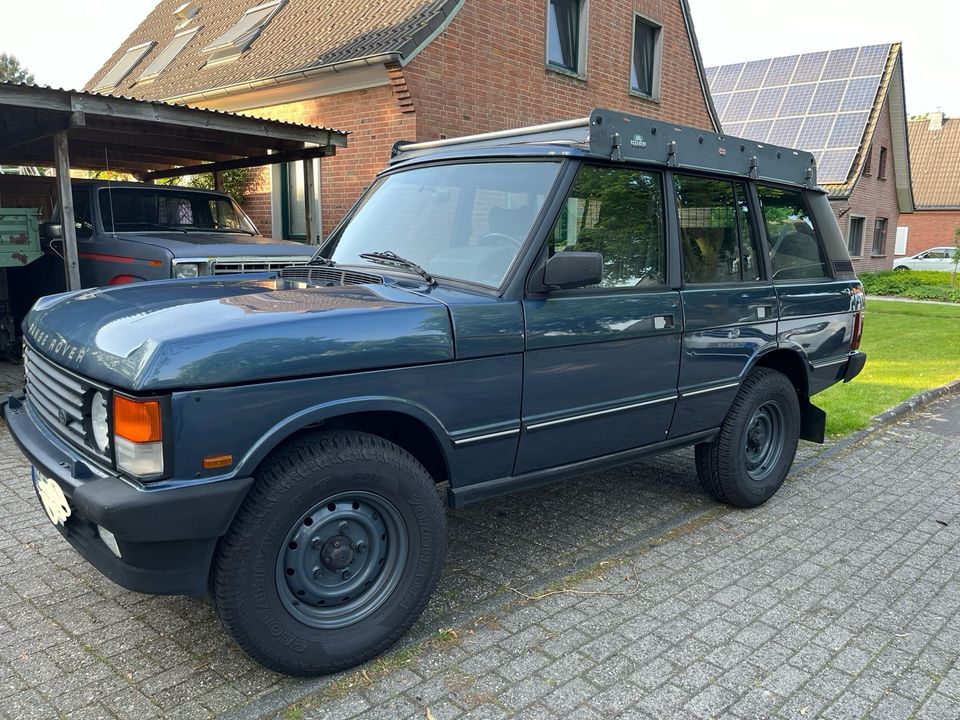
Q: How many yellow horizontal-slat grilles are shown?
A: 0